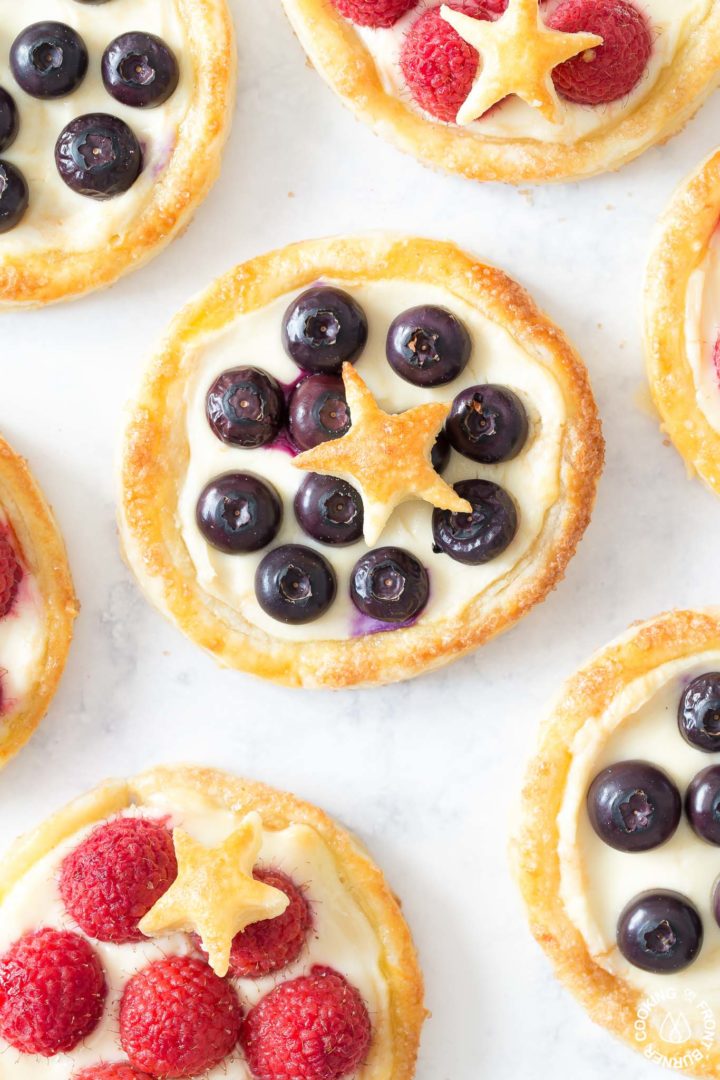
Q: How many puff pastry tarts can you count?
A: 7